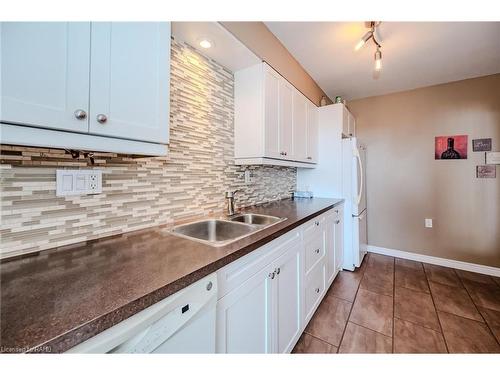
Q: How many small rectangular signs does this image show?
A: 3